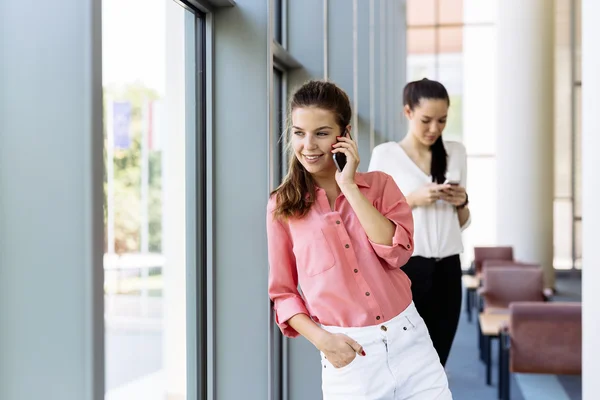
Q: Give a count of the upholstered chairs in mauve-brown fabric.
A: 4